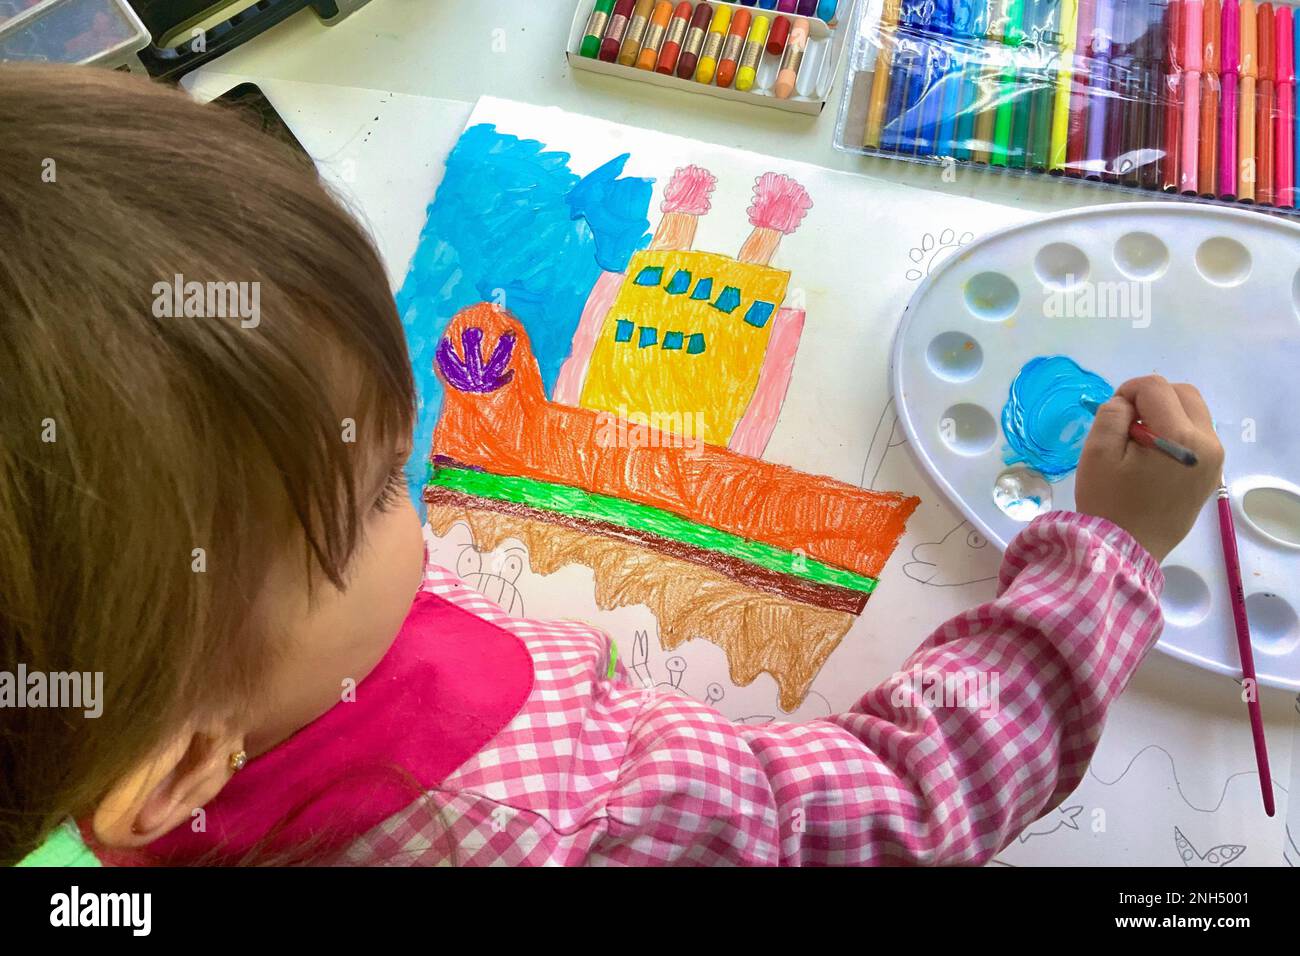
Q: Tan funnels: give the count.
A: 2